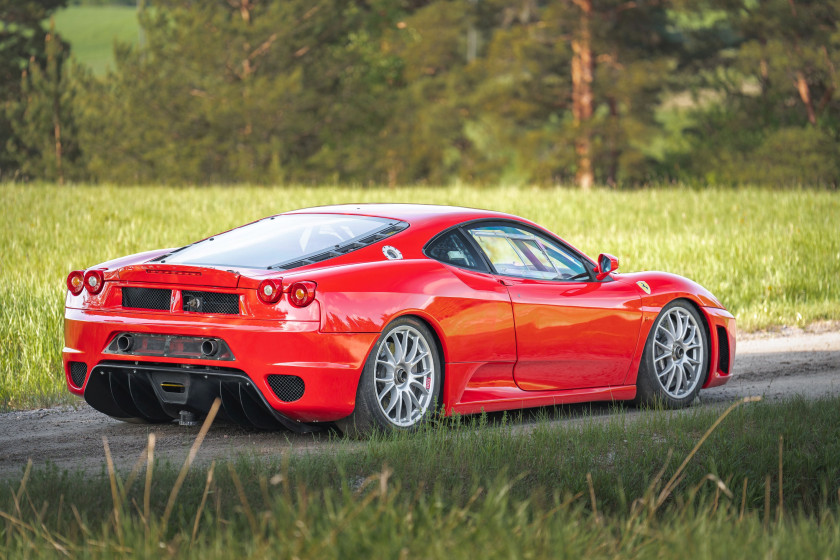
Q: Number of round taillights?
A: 4